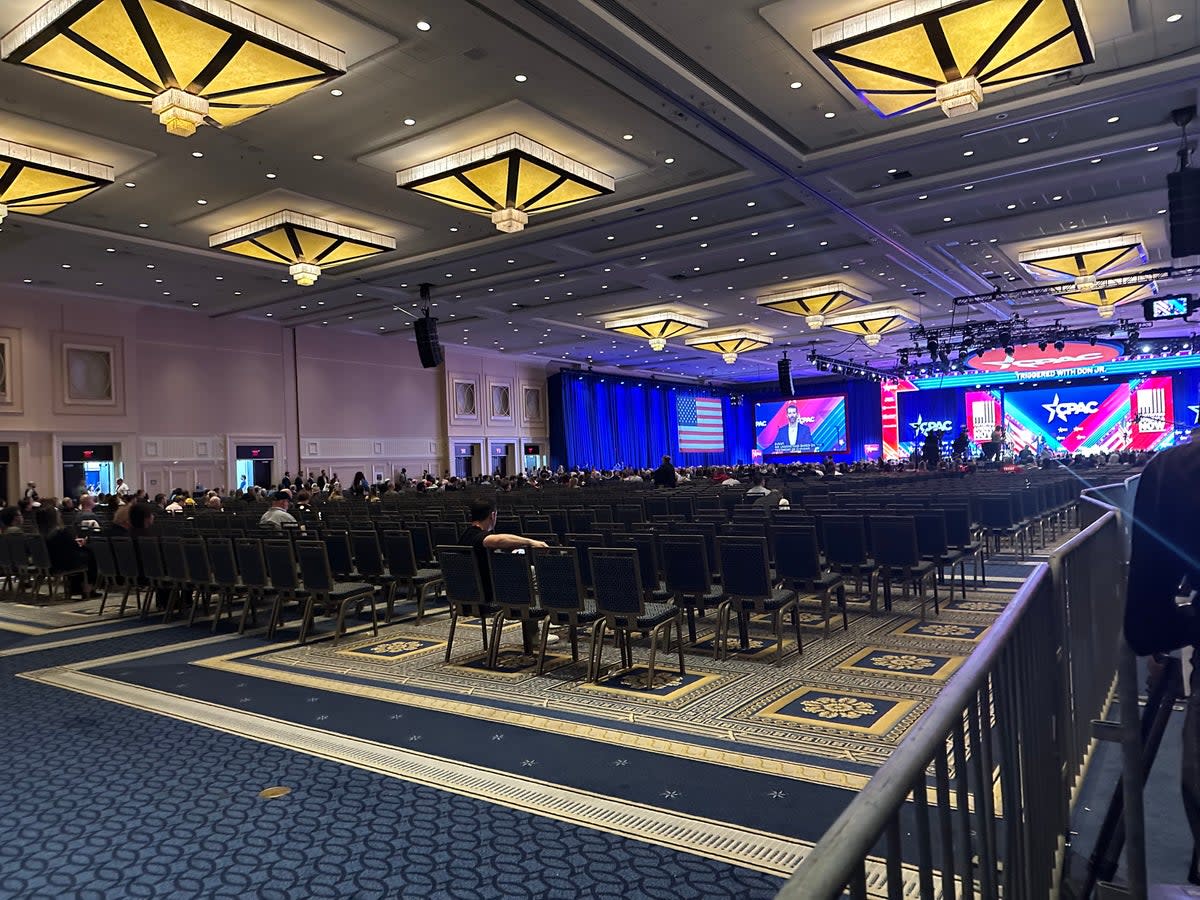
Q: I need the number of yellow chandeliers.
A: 11